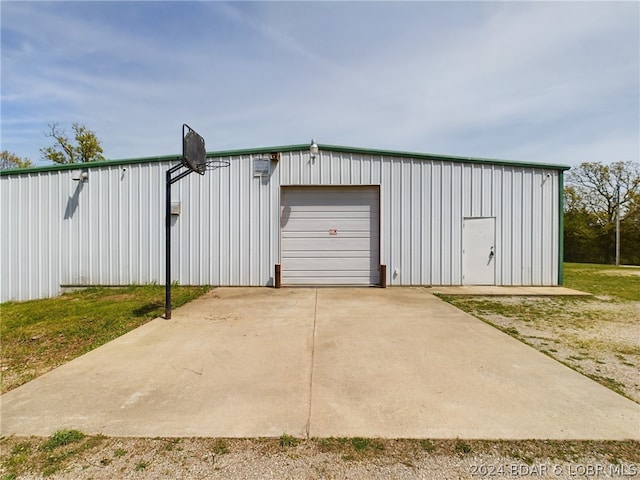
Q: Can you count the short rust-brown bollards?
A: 2